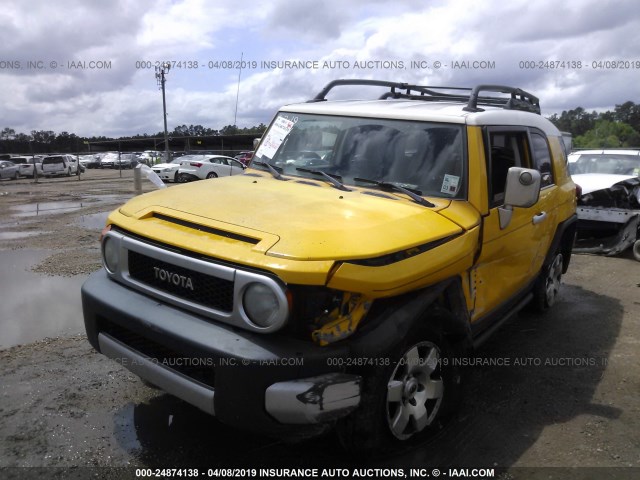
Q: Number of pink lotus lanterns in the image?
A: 0